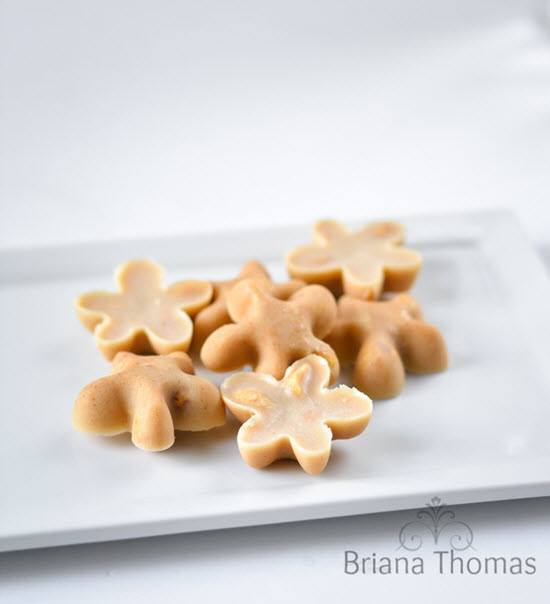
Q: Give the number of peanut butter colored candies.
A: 7